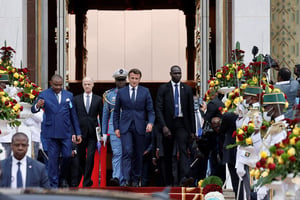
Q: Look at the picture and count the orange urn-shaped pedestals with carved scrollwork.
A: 0